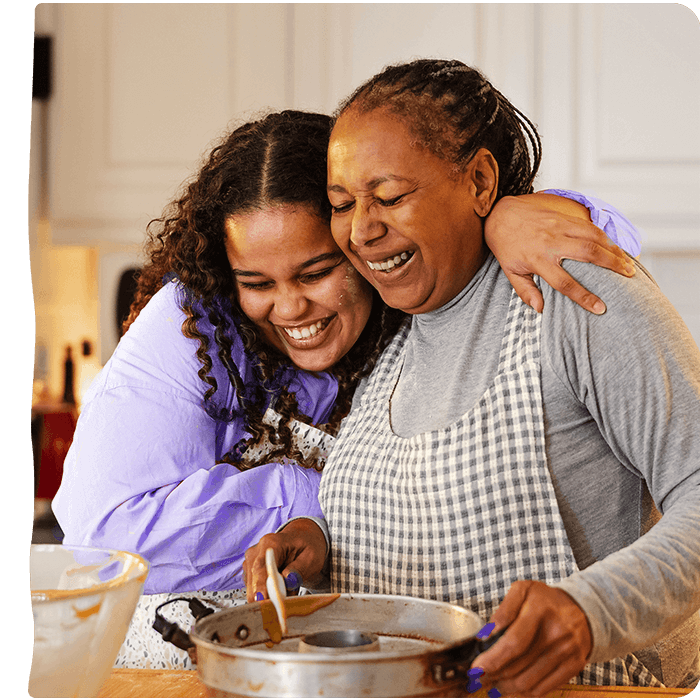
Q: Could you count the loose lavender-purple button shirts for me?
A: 1